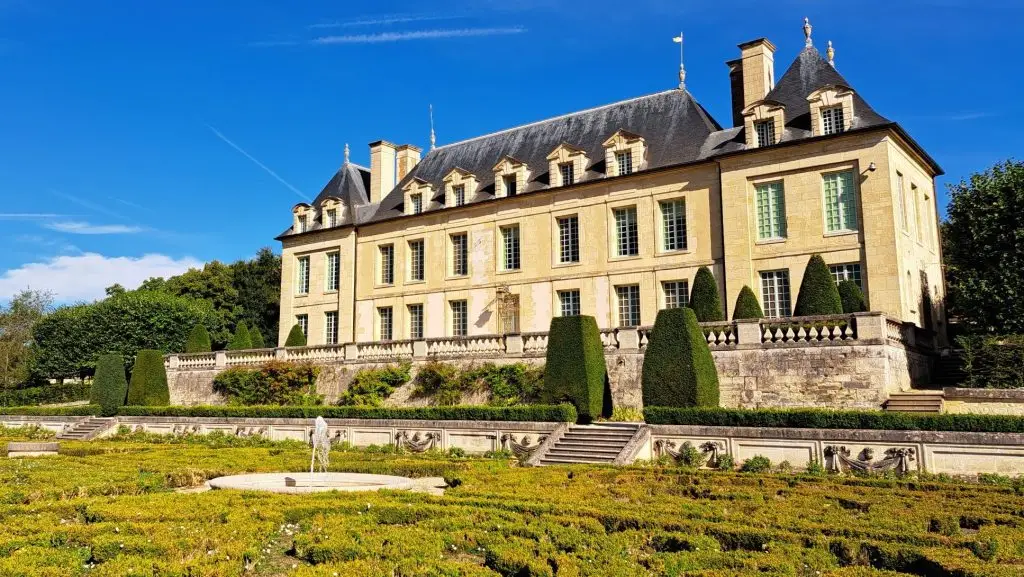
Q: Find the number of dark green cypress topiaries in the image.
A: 12